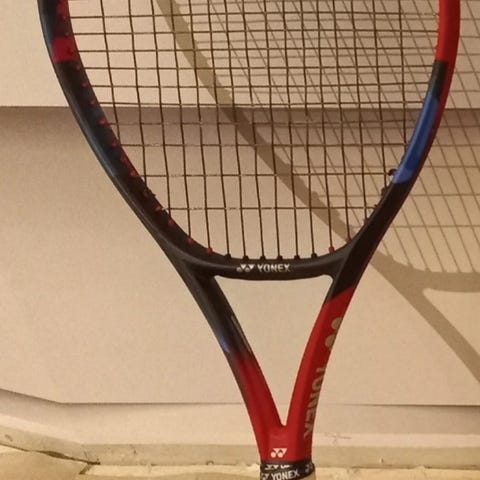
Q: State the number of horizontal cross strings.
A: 10